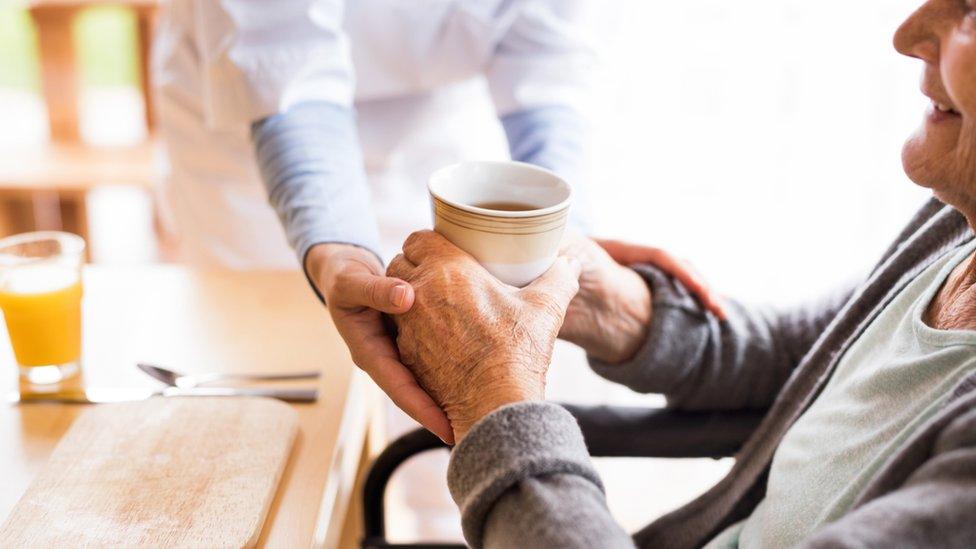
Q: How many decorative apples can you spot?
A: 0